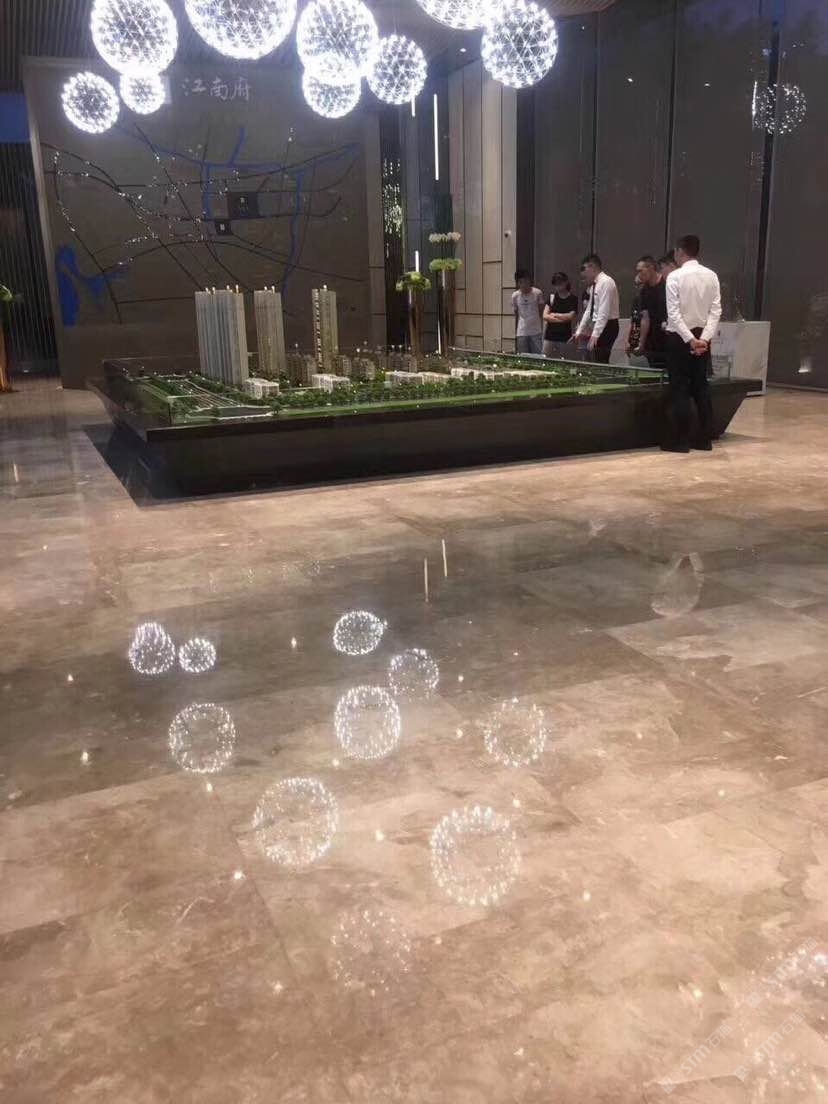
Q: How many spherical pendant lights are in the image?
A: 9